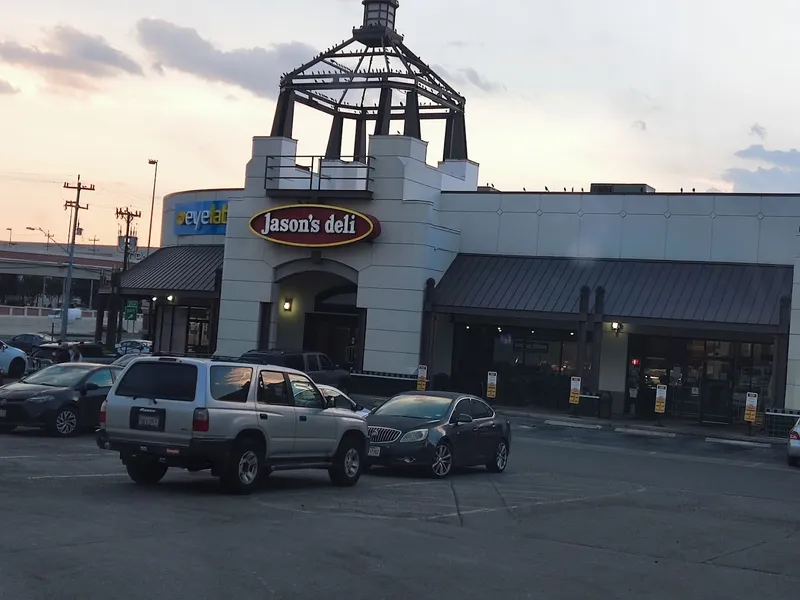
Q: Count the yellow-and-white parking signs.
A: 5